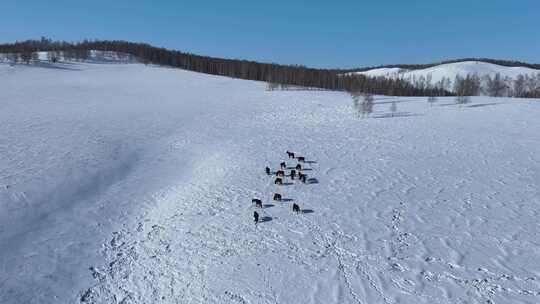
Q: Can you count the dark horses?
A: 13